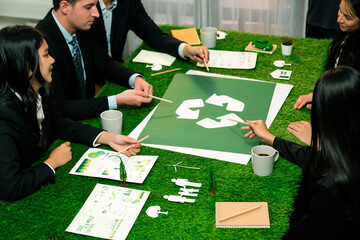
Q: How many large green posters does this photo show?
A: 1